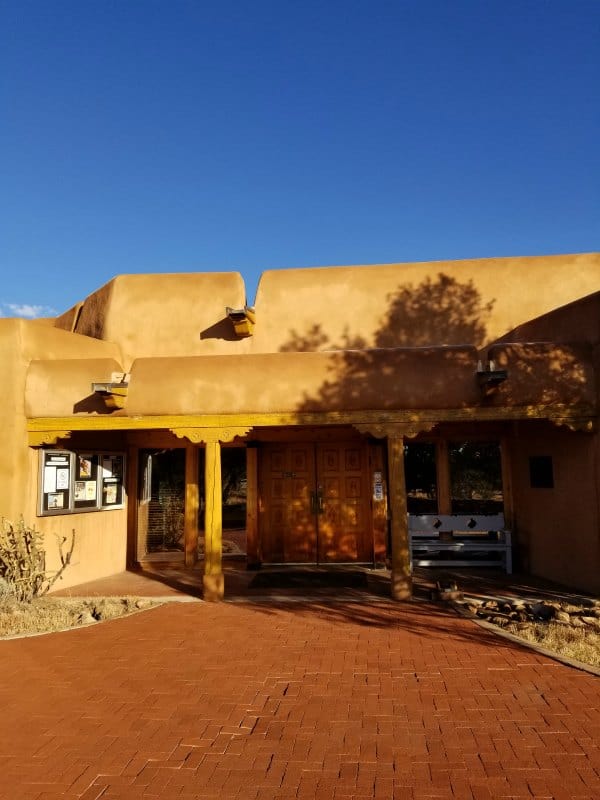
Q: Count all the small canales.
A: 3